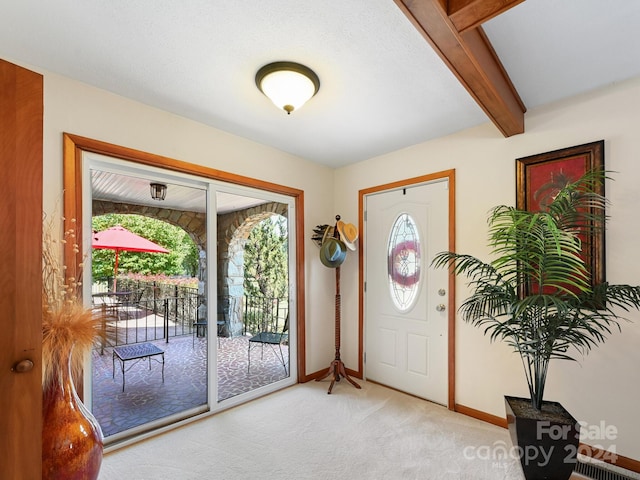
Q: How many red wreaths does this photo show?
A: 1